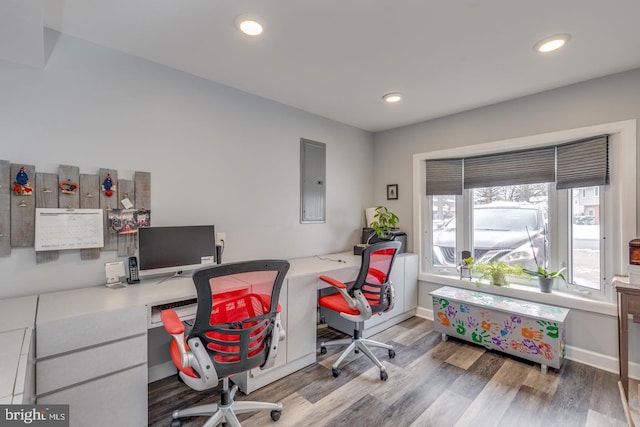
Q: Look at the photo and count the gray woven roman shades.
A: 3